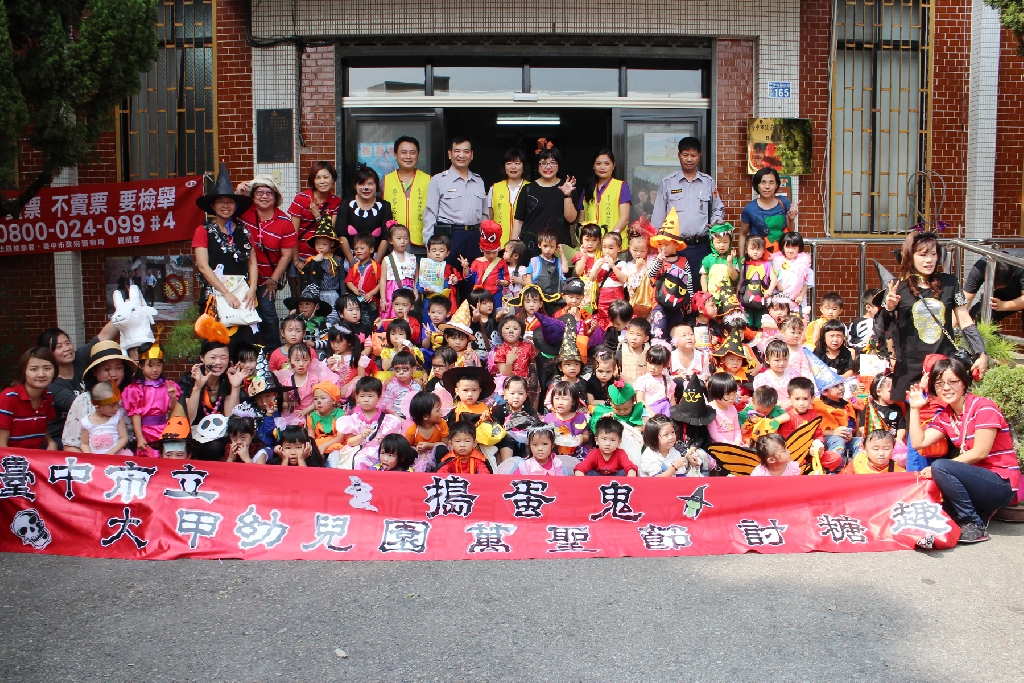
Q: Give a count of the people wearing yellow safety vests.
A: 3